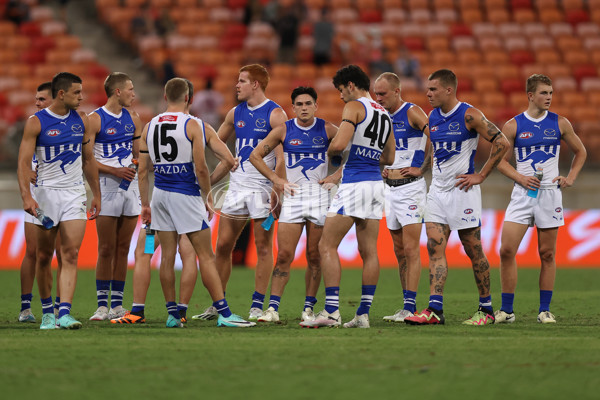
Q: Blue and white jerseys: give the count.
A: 11